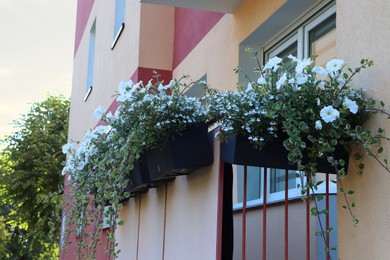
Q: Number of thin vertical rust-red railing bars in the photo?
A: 5